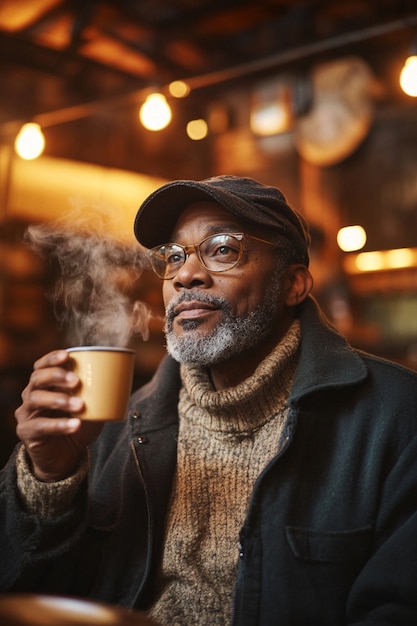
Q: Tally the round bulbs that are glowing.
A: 6